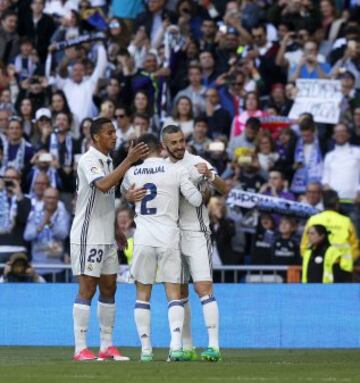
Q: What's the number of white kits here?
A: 3